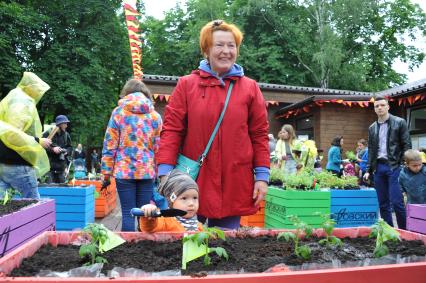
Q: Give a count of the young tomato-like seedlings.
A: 5